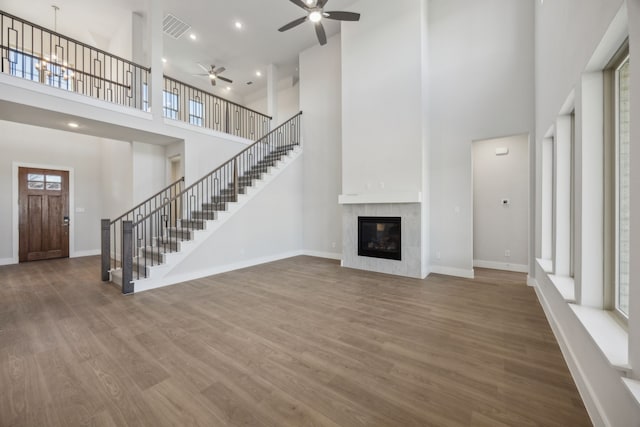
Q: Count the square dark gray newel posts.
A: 2